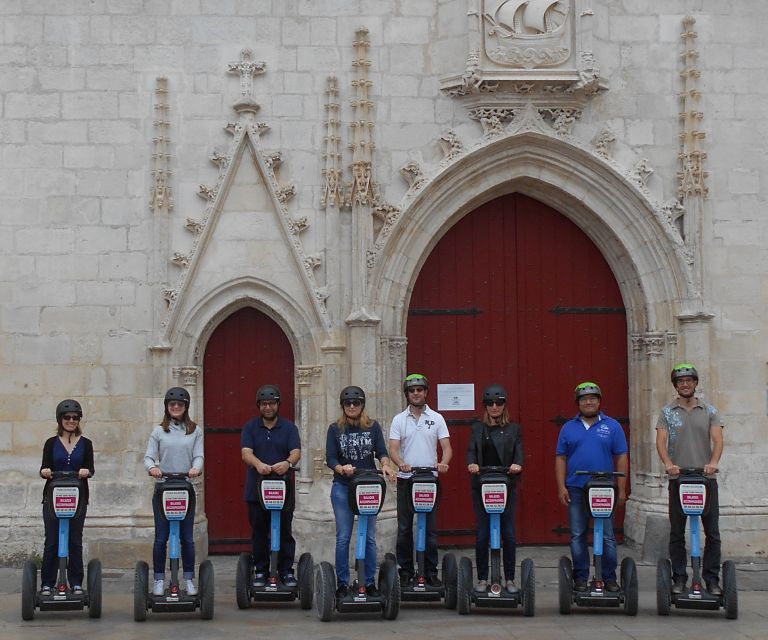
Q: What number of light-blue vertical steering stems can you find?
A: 8